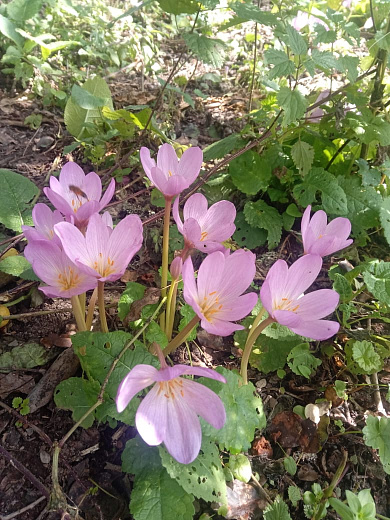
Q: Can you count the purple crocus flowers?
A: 10